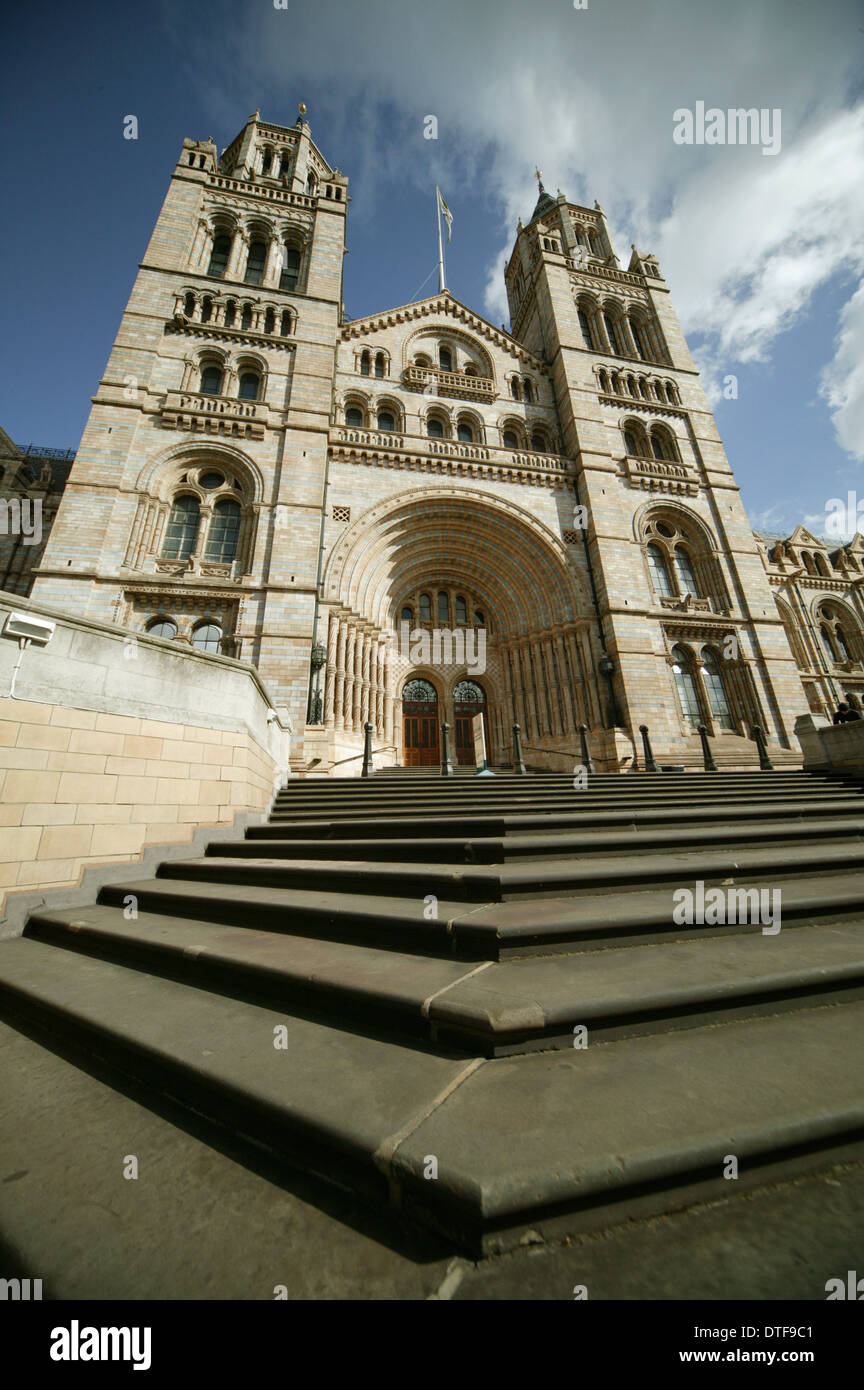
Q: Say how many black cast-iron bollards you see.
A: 7